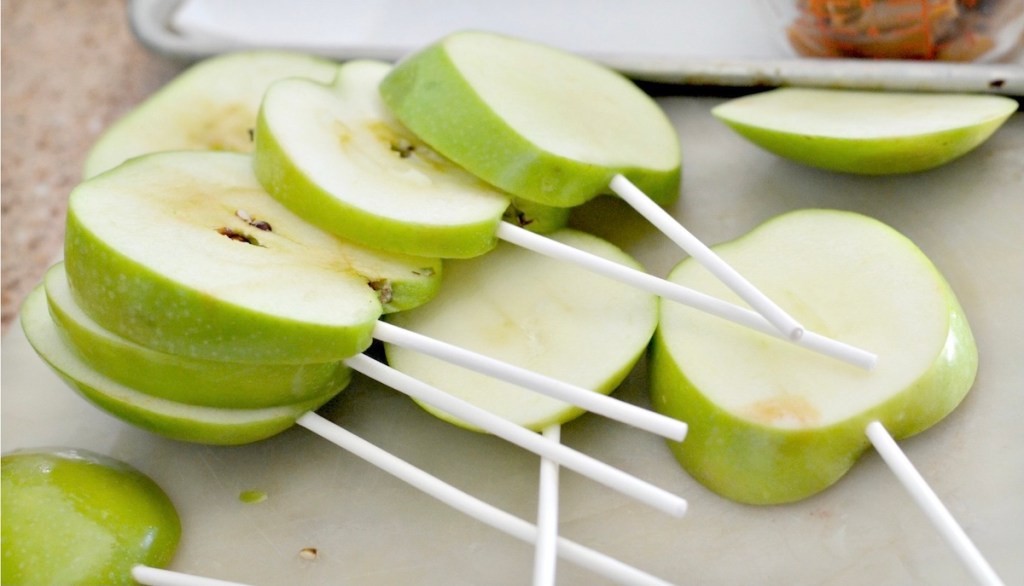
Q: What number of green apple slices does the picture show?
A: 10